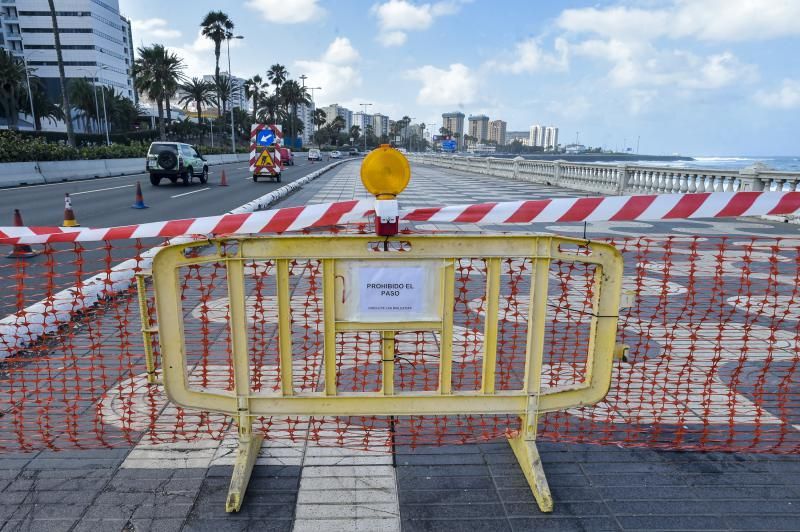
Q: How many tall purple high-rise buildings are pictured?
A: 0